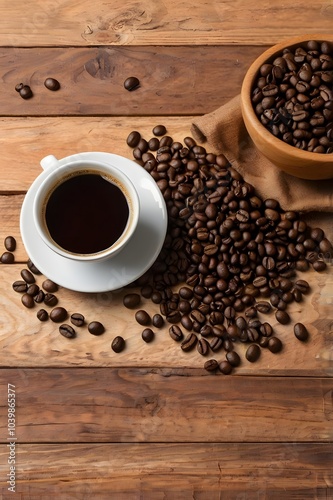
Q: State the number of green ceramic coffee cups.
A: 0